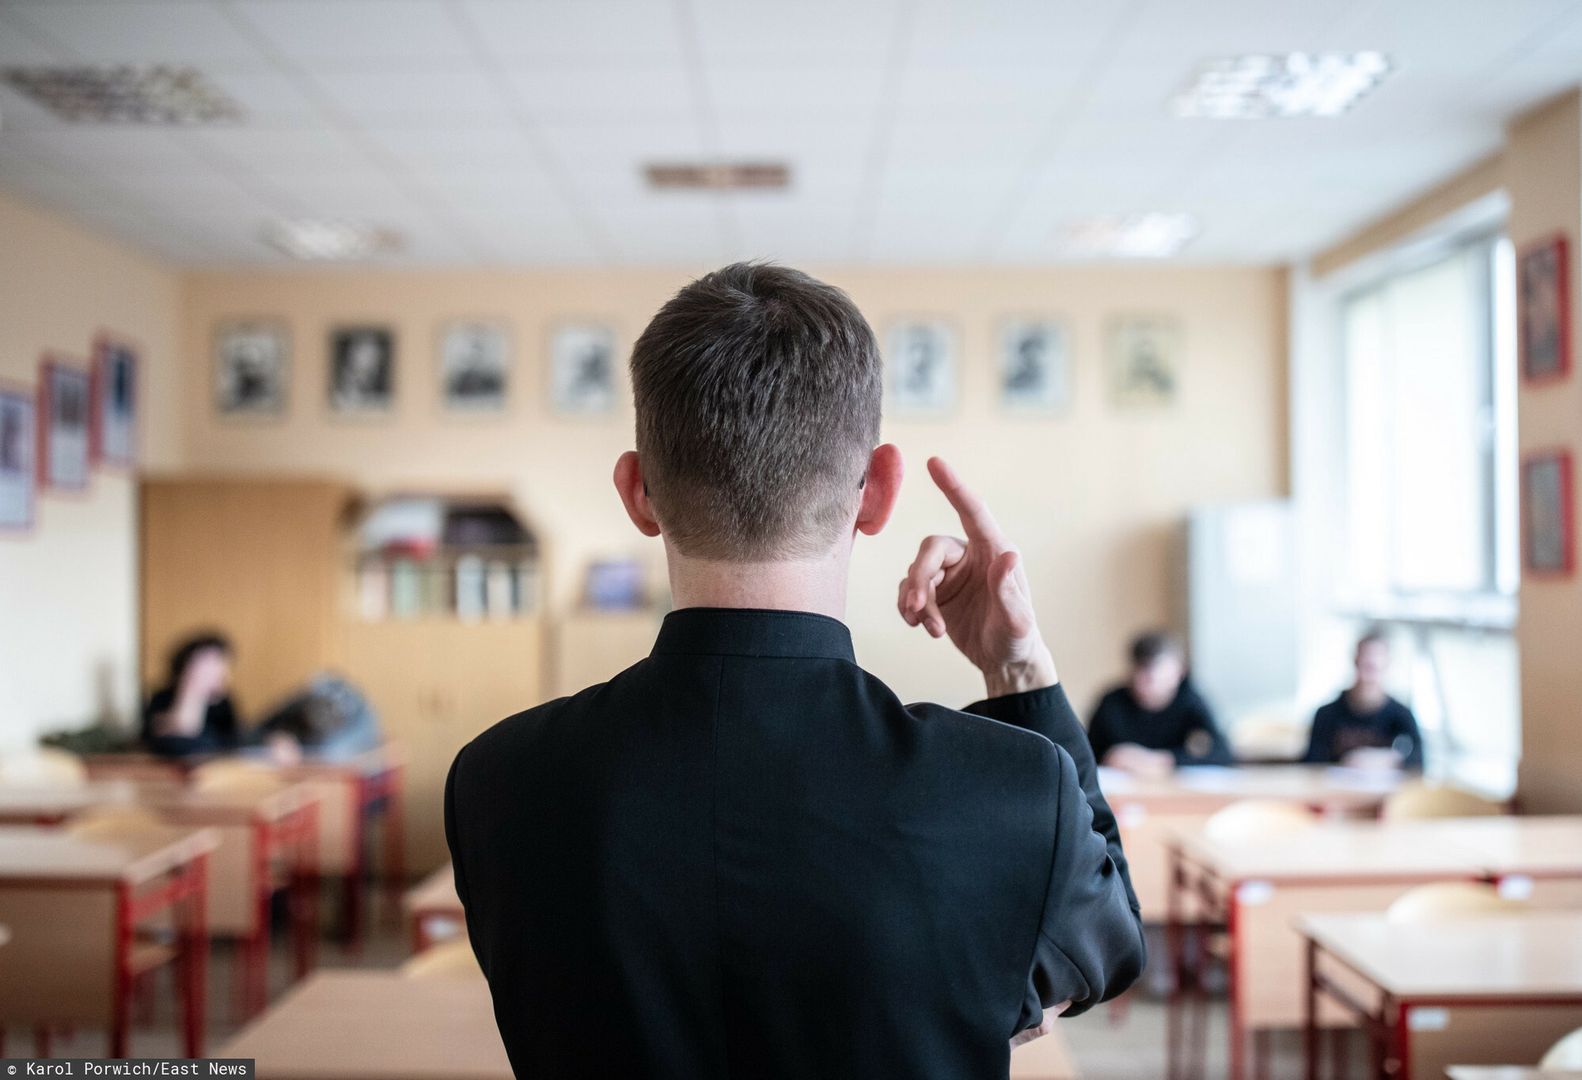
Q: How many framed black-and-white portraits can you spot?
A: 7